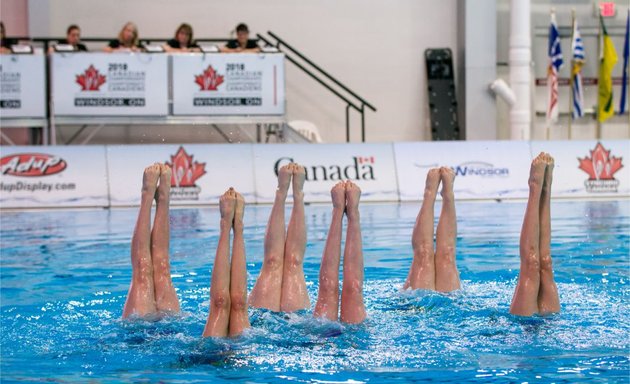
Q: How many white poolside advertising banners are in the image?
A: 5